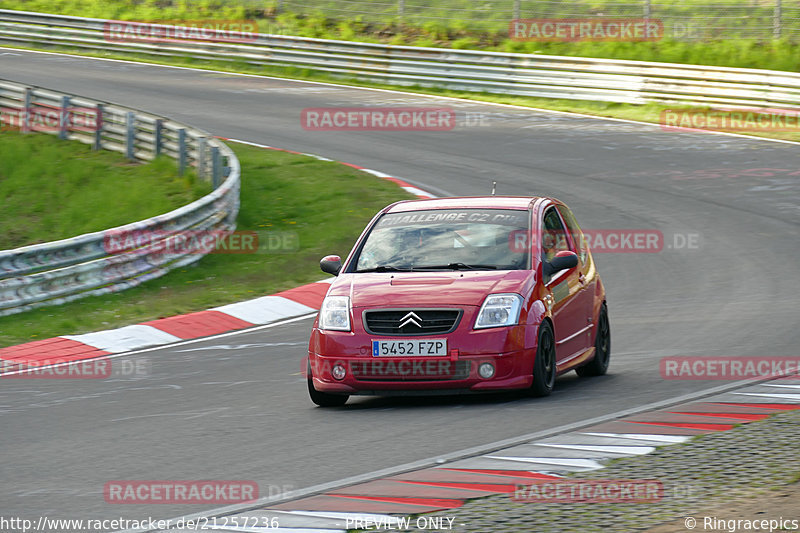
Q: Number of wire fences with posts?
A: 1